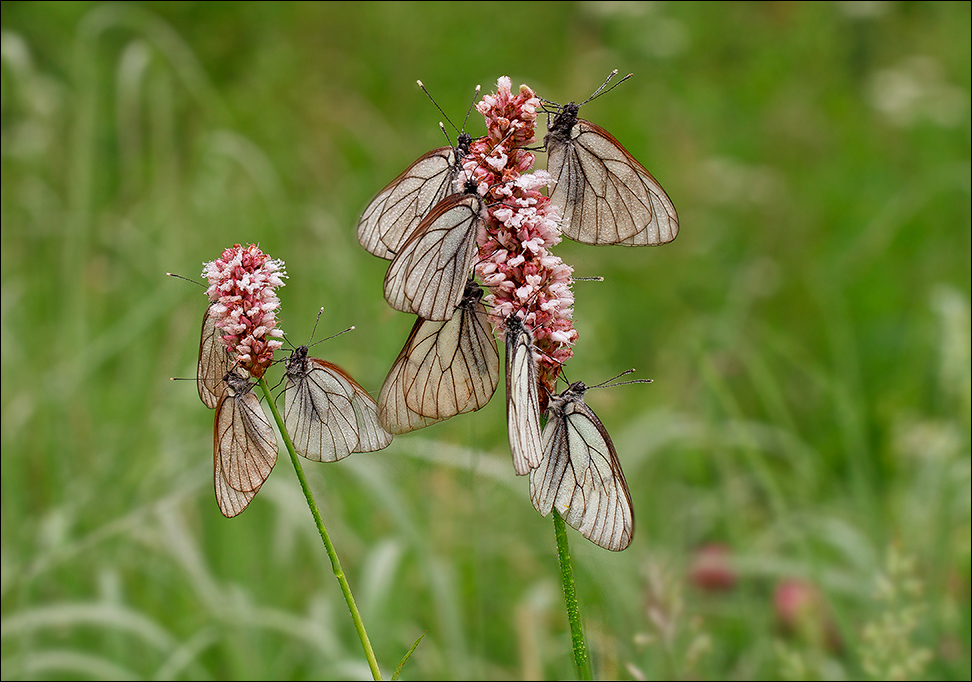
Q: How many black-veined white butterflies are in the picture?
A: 9